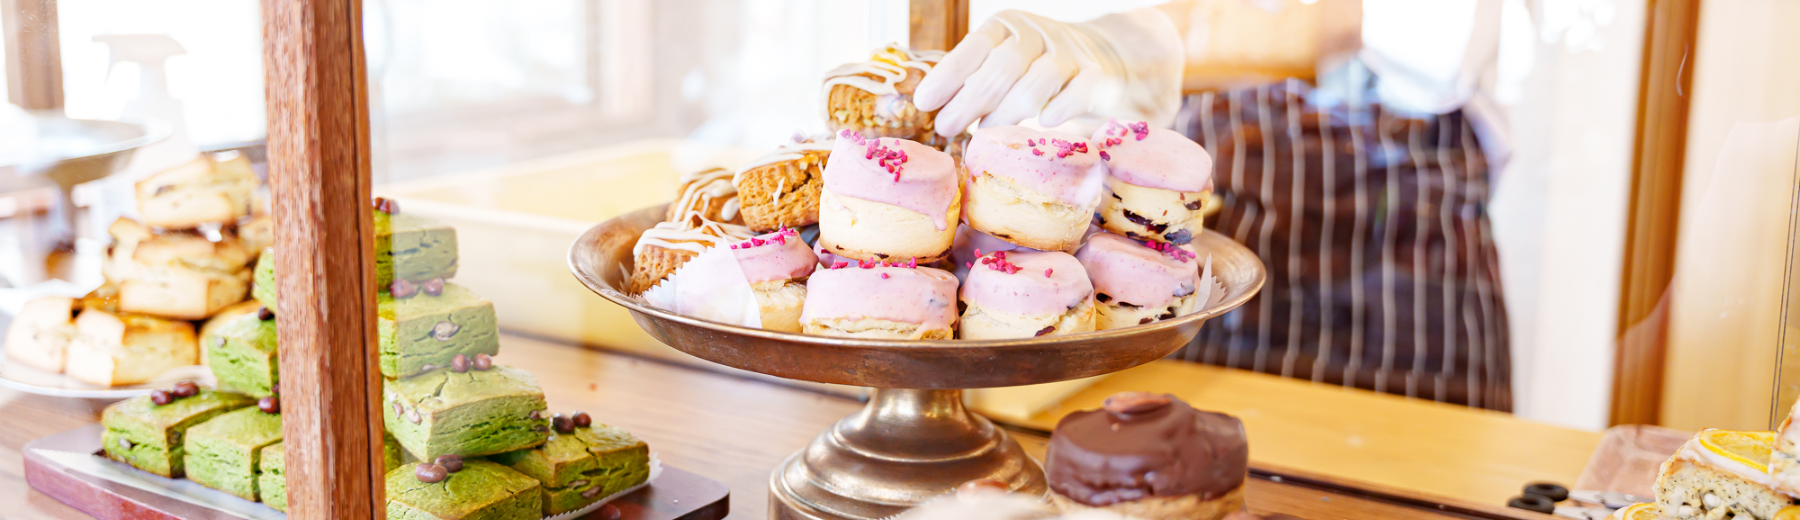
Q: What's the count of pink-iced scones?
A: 7